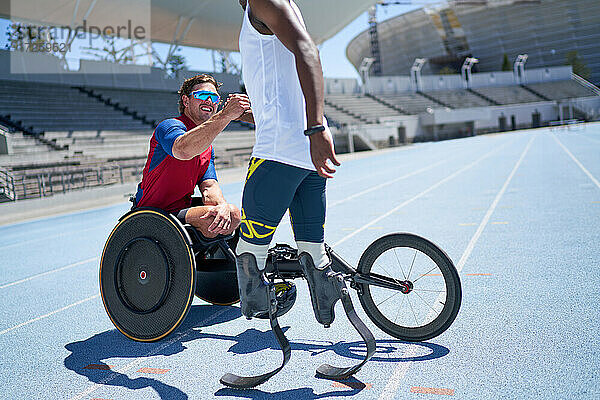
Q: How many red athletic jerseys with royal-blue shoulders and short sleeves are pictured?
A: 1